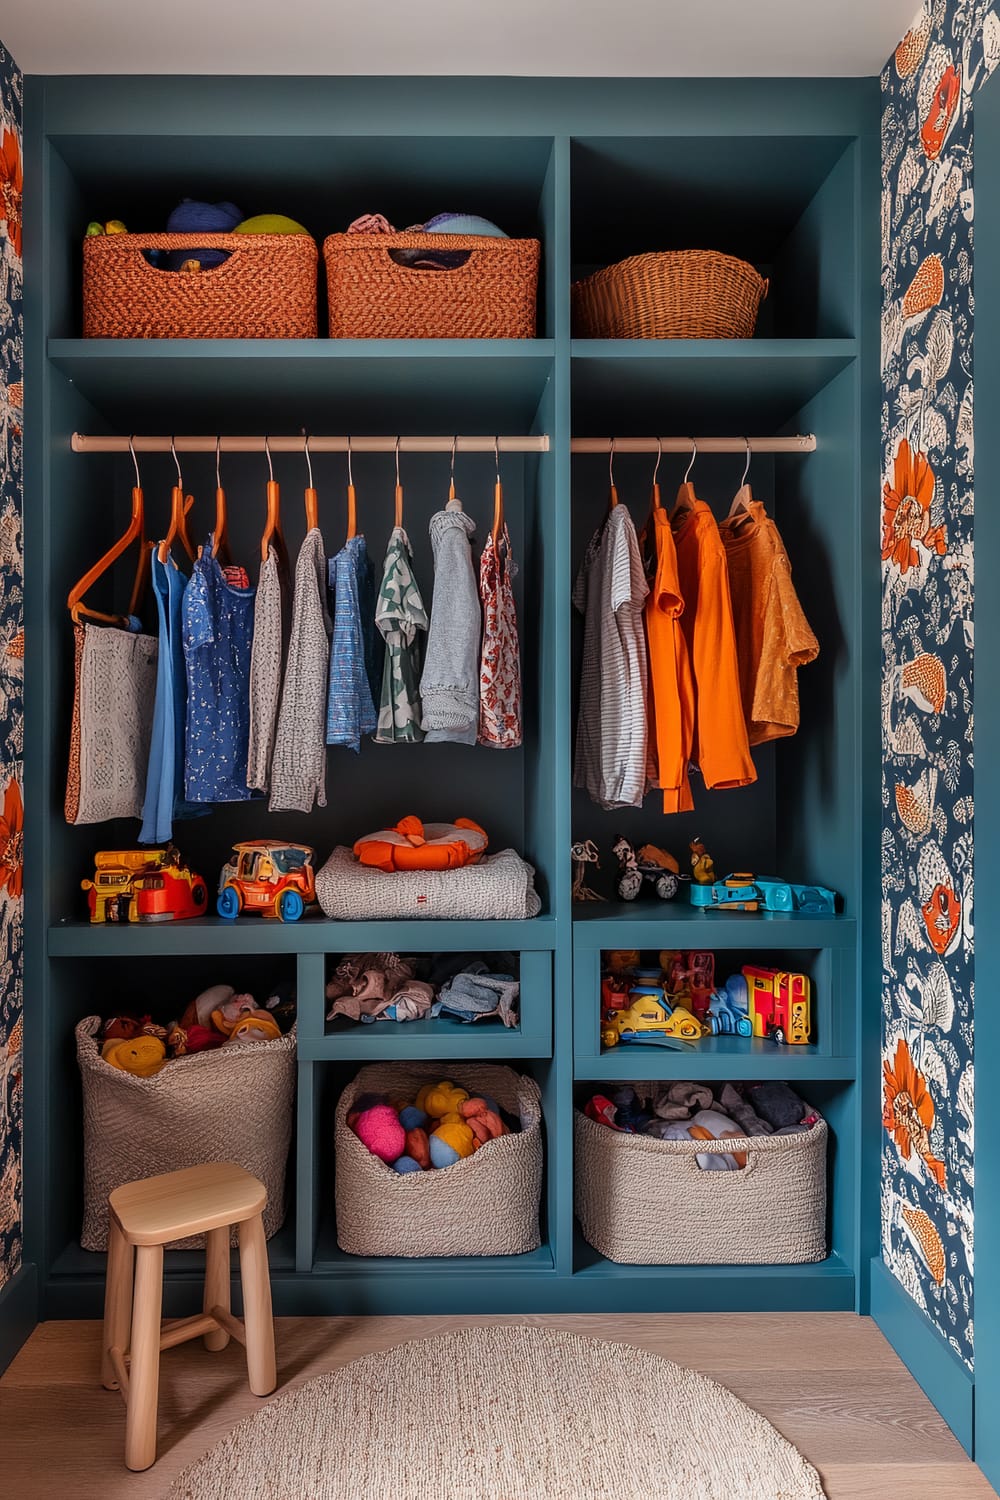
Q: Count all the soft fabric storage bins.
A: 3